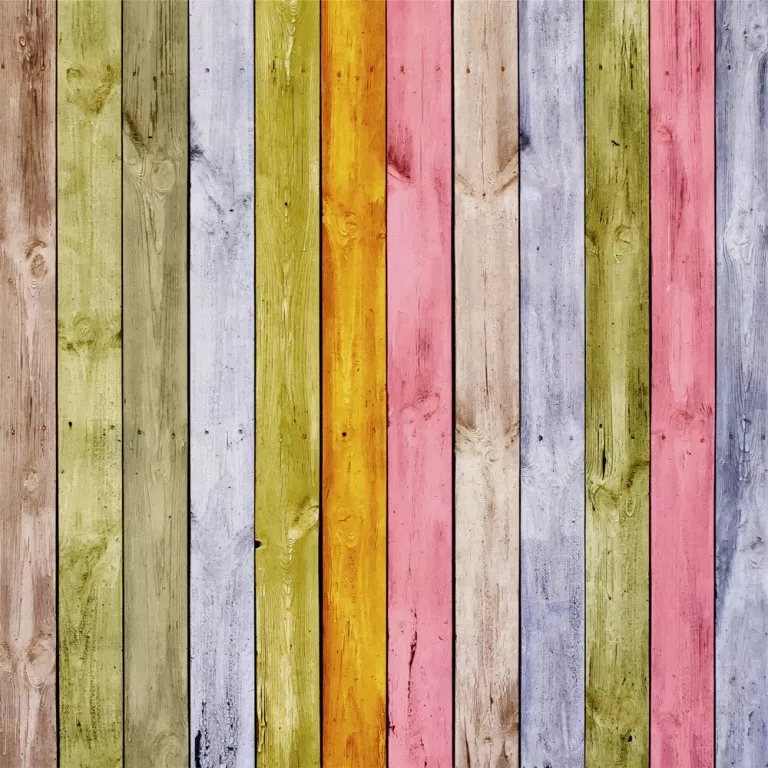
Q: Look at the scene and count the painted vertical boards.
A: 12